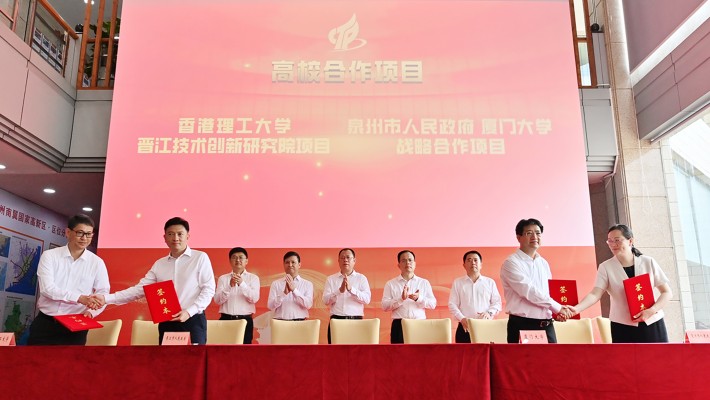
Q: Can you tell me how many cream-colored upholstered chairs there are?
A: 9